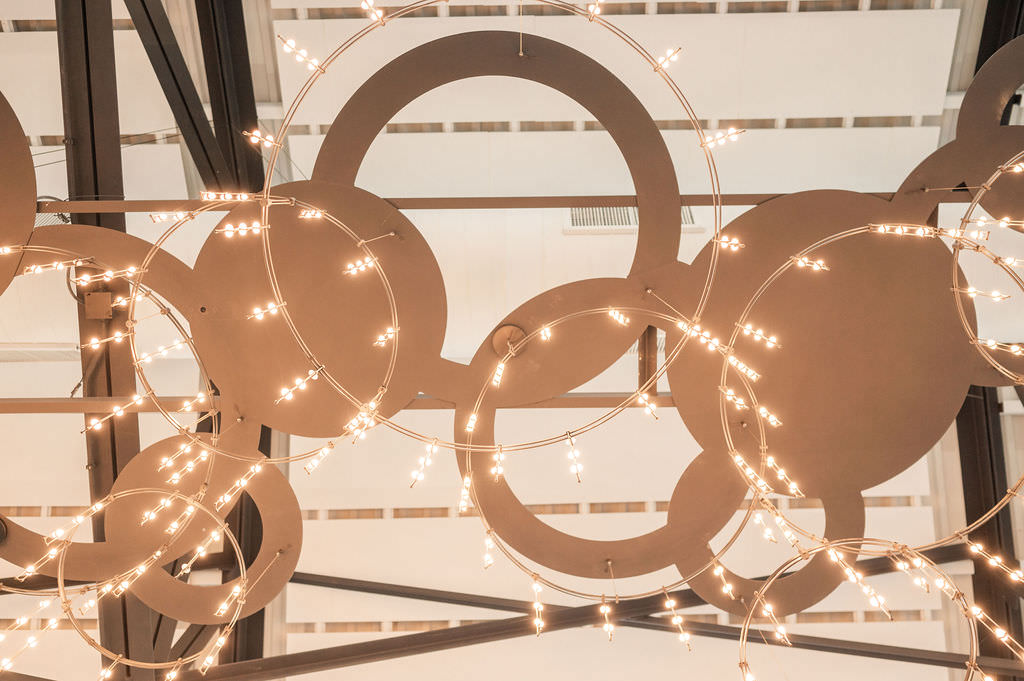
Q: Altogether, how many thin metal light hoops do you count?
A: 8